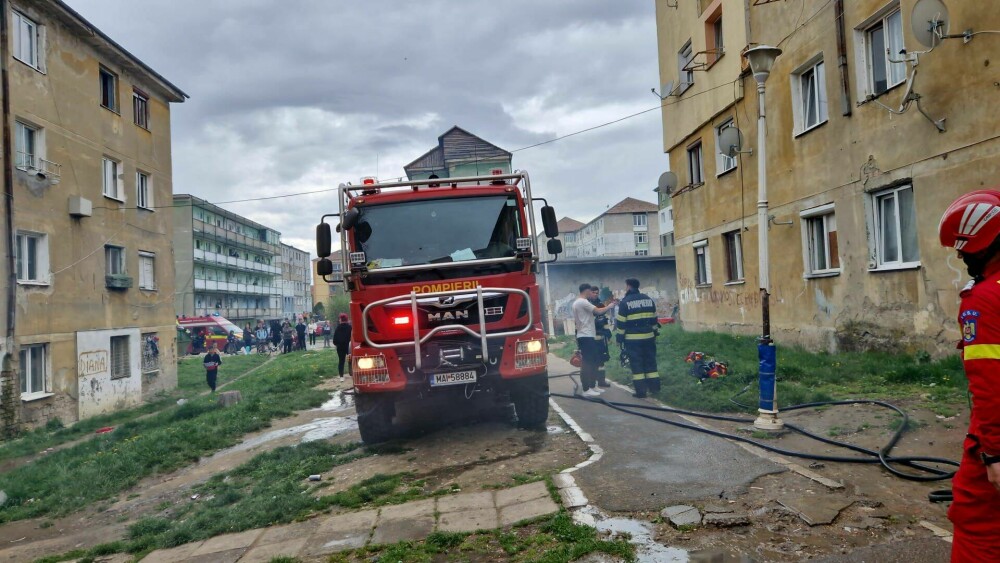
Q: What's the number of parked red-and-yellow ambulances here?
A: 1